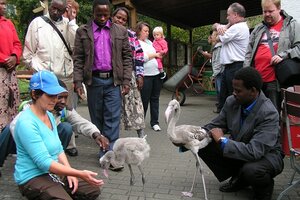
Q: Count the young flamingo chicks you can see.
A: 2